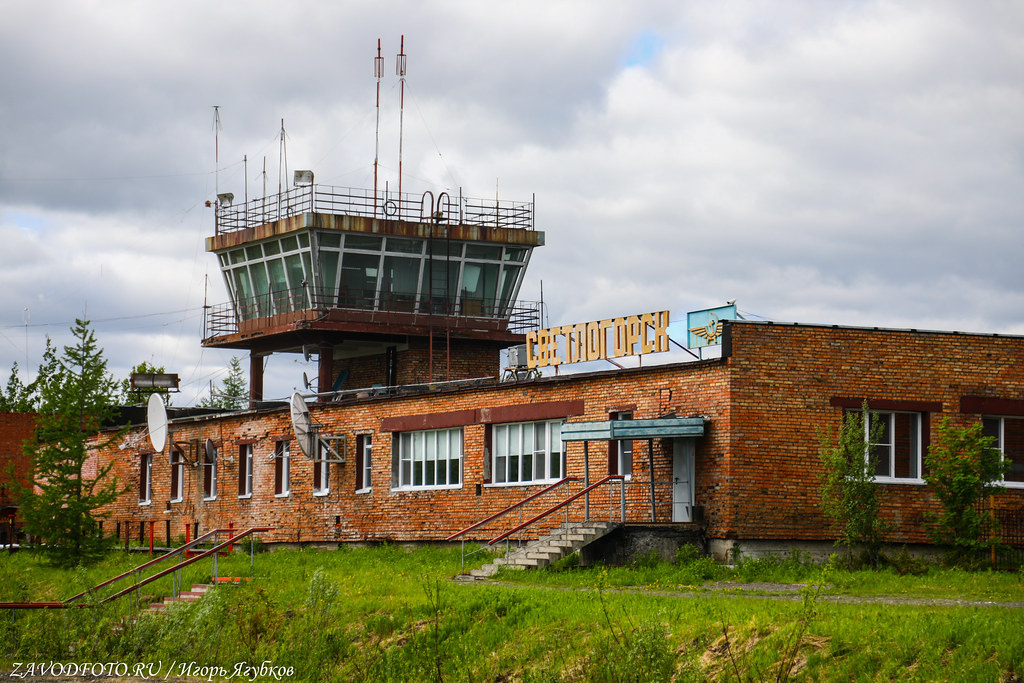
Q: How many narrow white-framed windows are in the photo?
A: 8